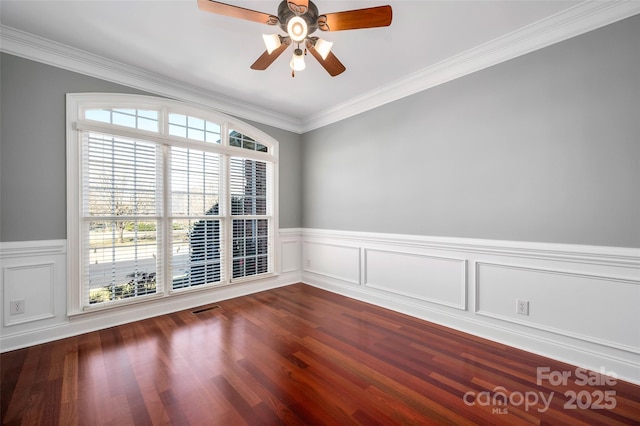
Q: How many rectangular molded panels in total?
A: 5